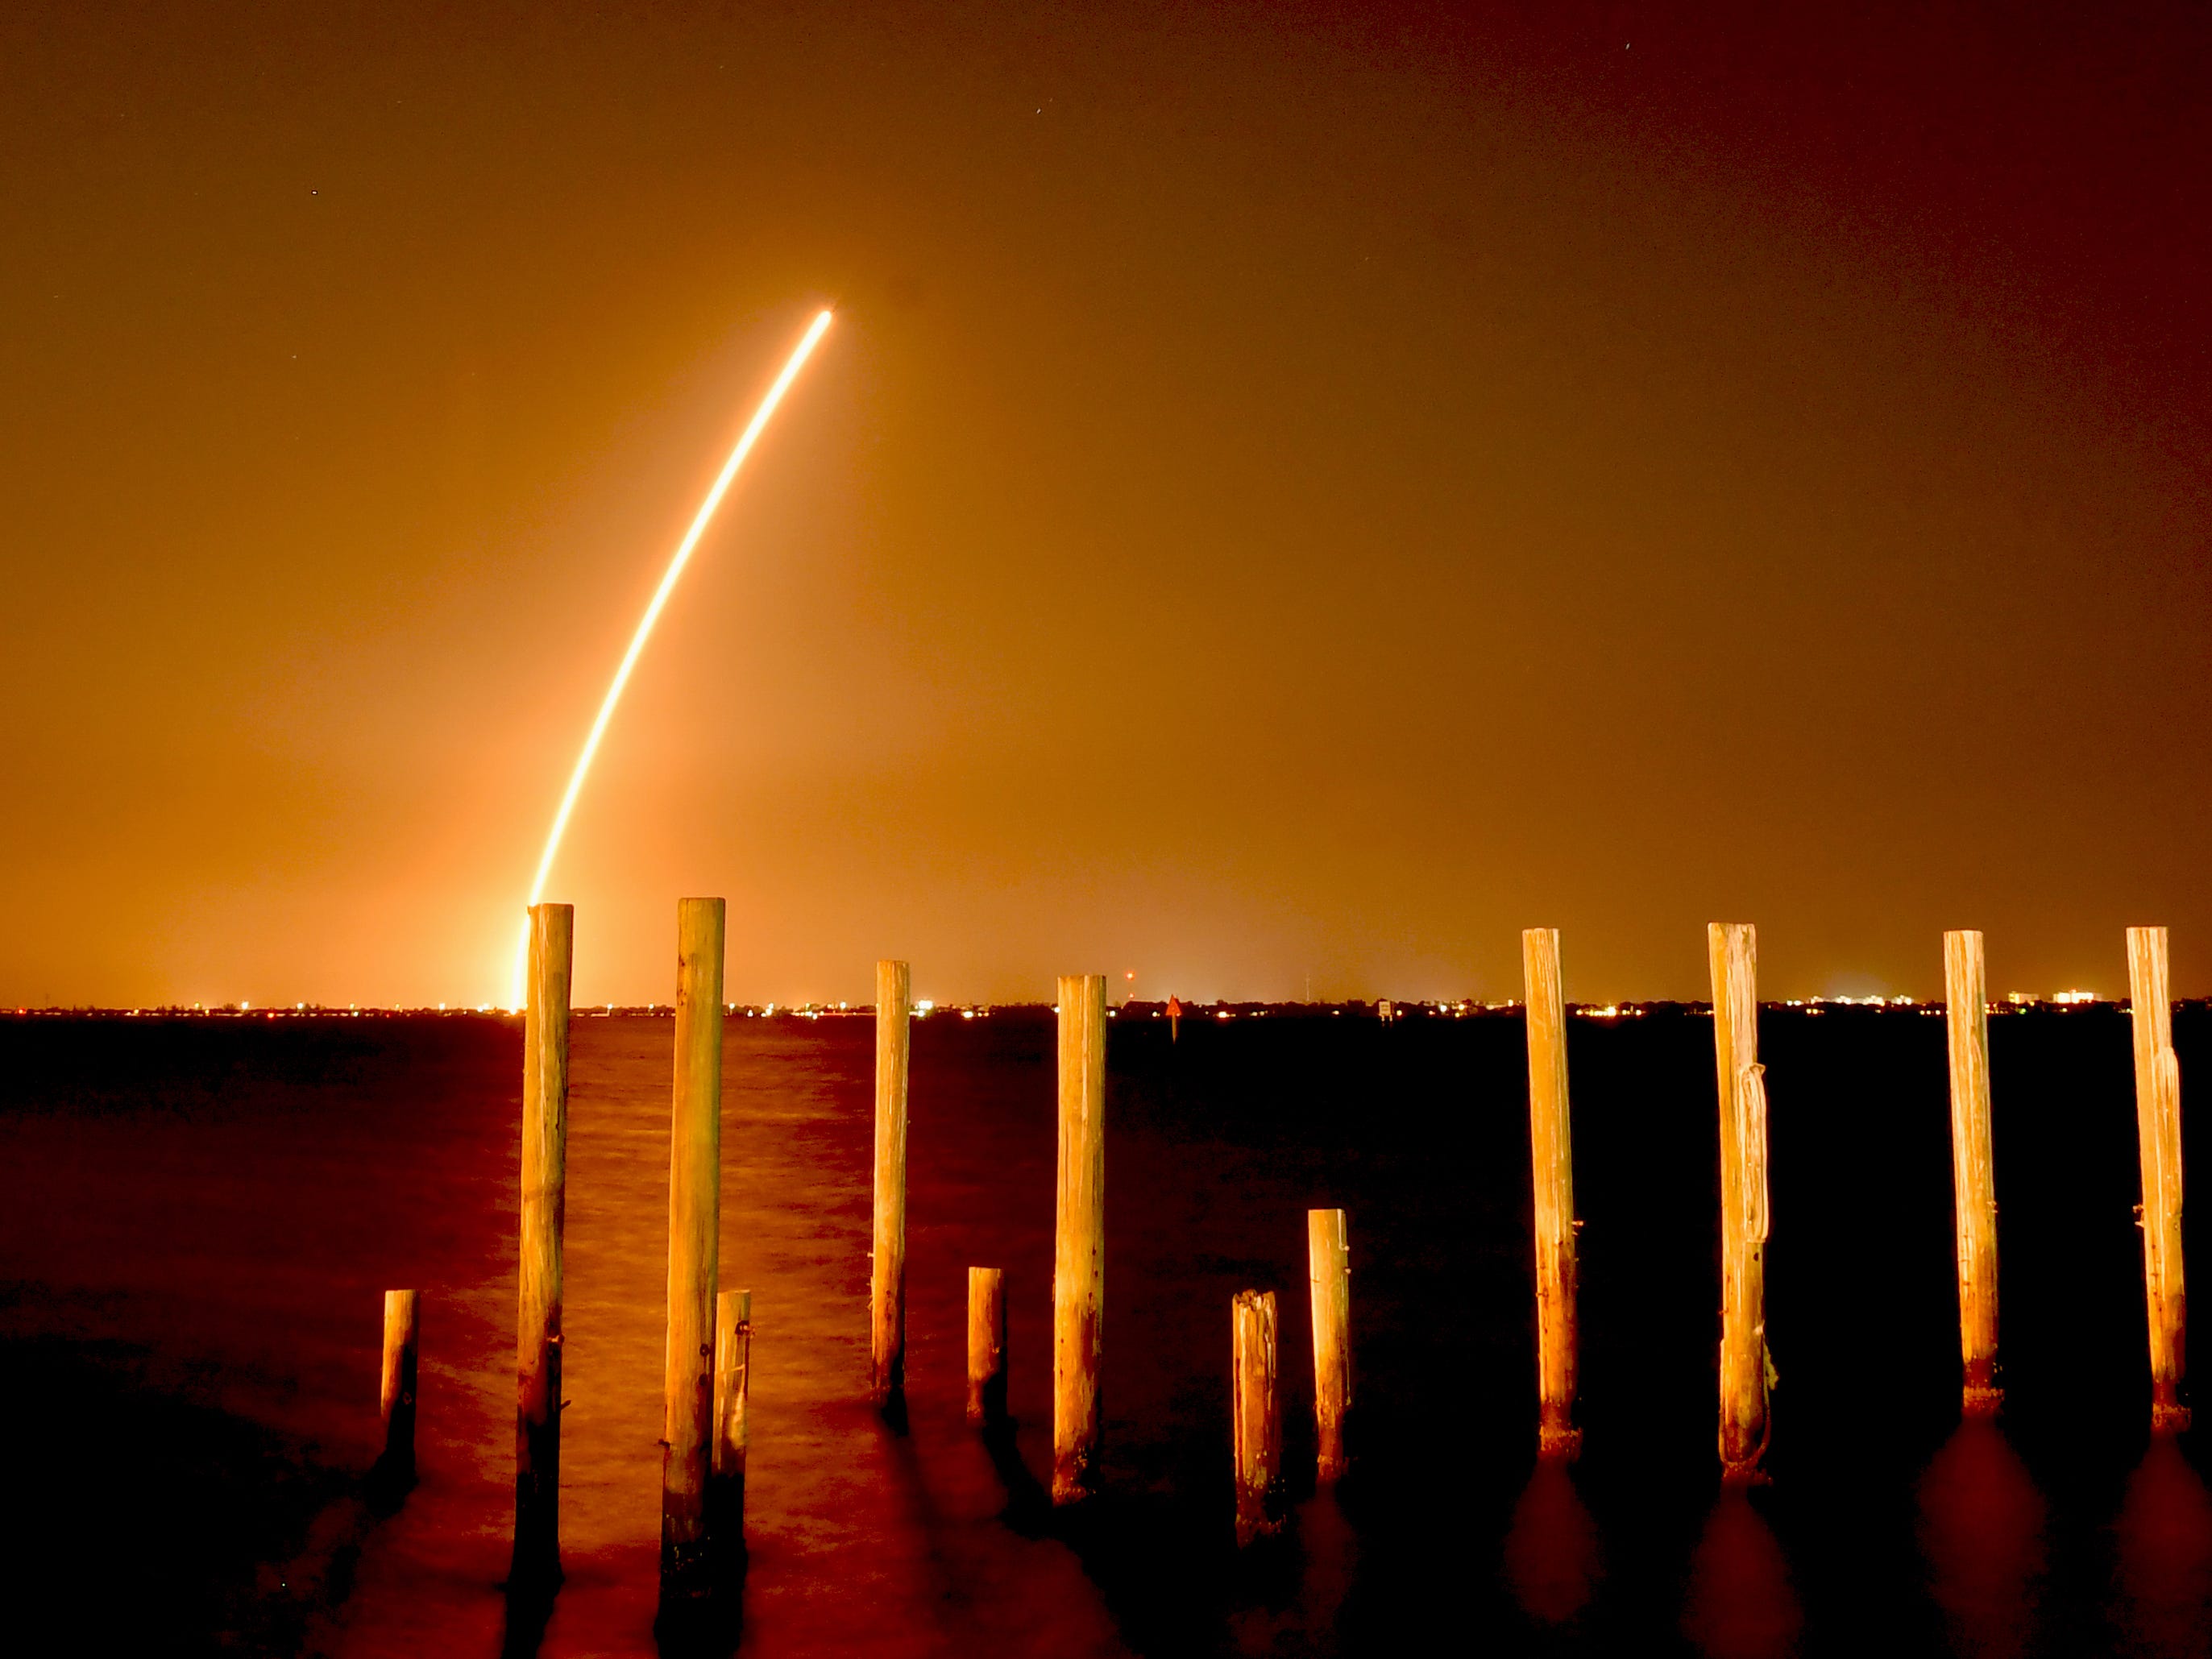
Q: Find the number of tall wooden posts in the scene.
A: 8